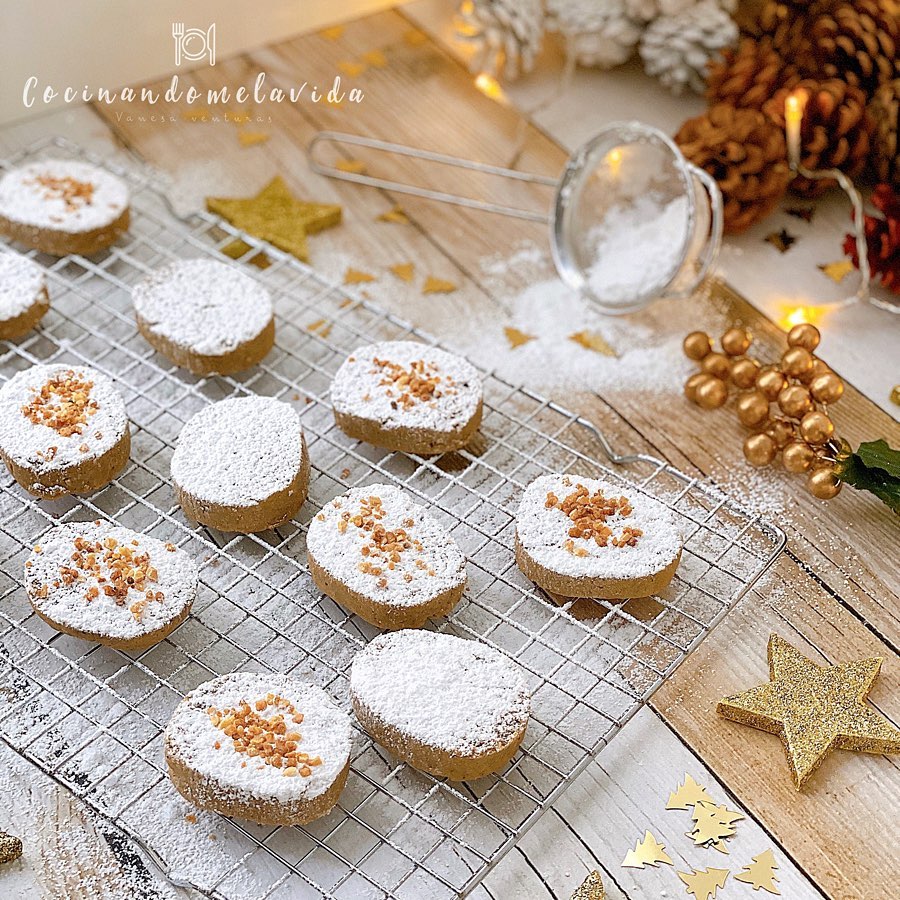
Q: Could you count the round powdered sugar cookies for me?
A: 11